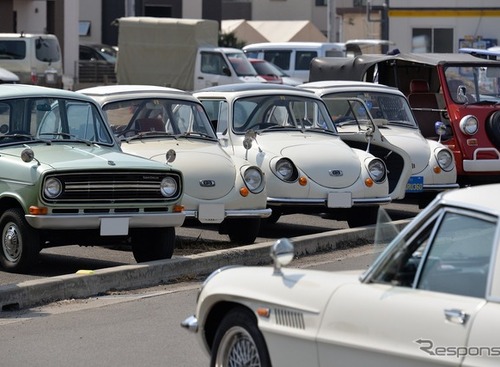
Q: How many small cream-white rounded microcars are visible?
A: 3